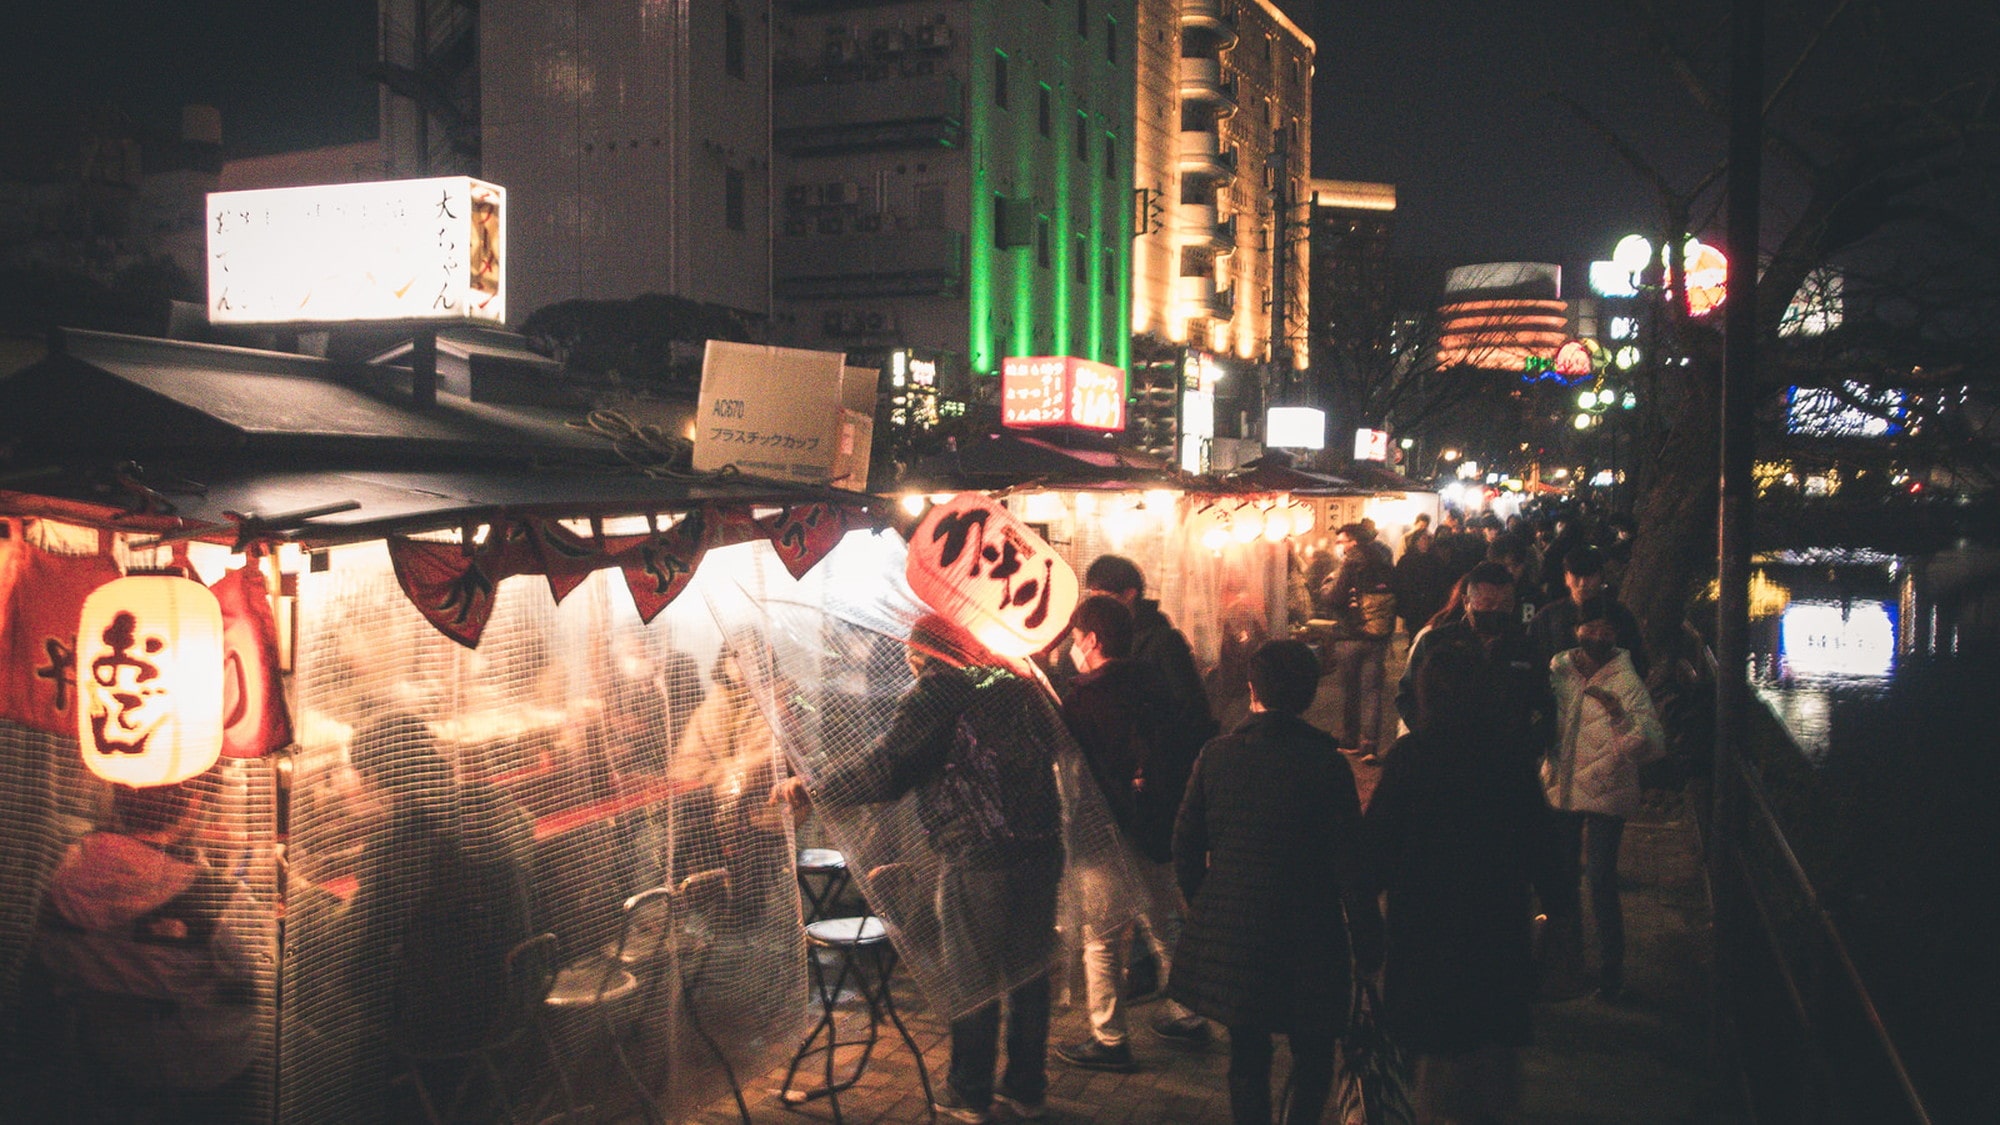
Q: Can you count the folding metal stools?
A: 2